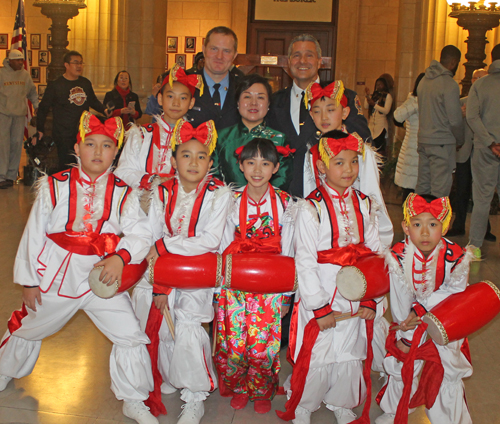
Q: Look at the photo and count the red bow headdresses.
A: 6